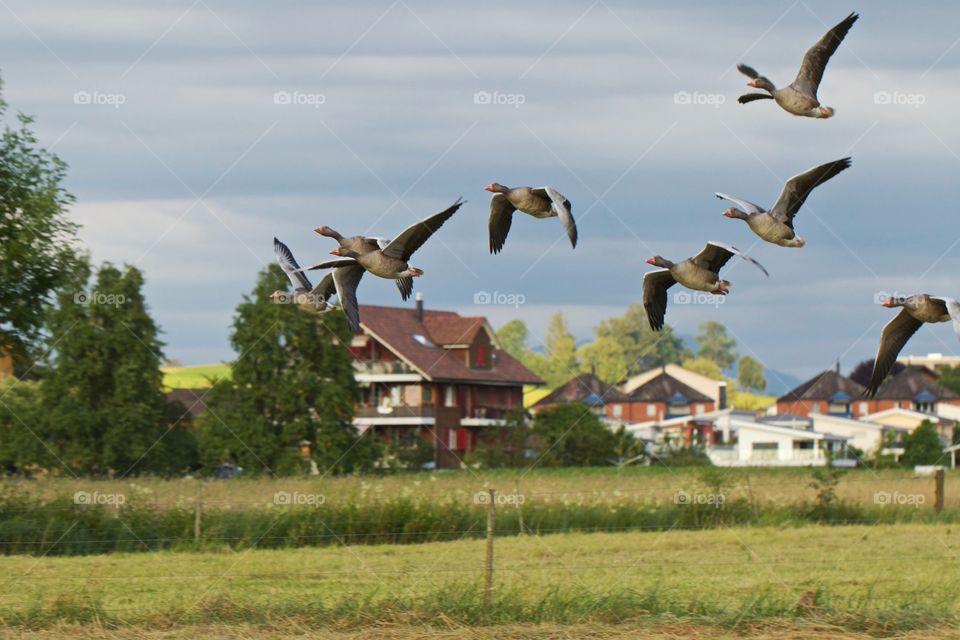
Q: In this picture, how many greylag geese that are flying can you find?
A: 8